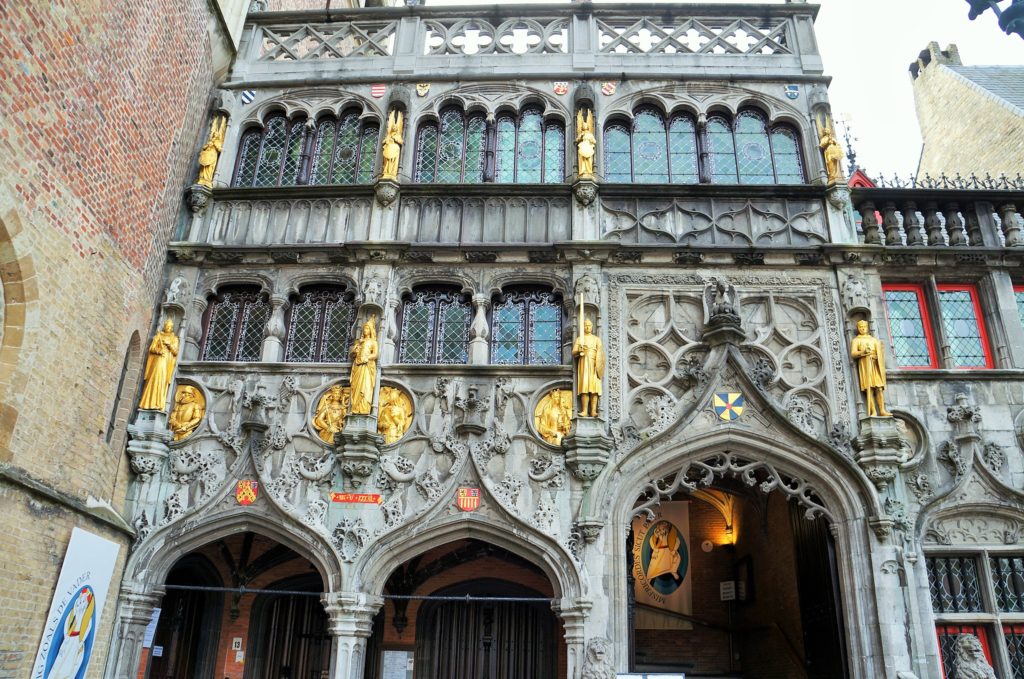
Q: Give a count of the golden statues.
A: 8